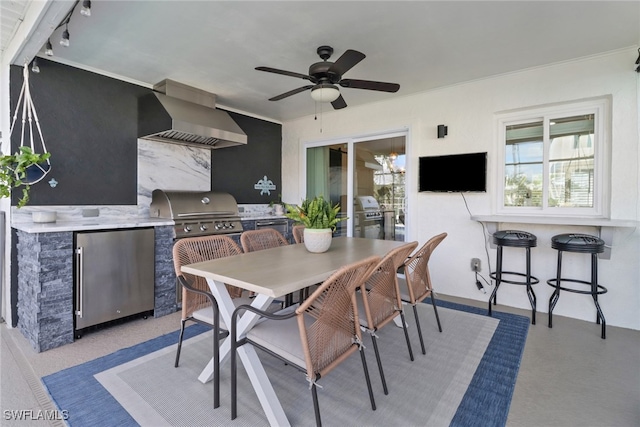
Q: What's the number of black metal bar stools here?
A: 2